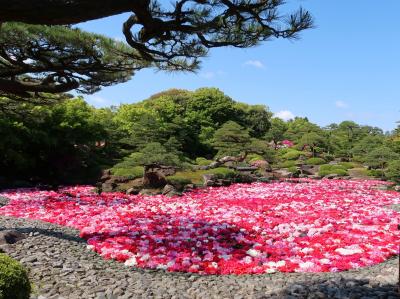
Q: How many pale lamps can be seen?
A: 0